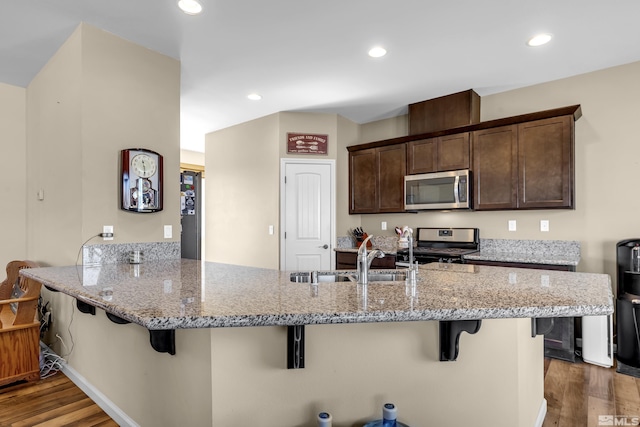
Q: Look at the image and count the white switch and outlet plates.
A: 6